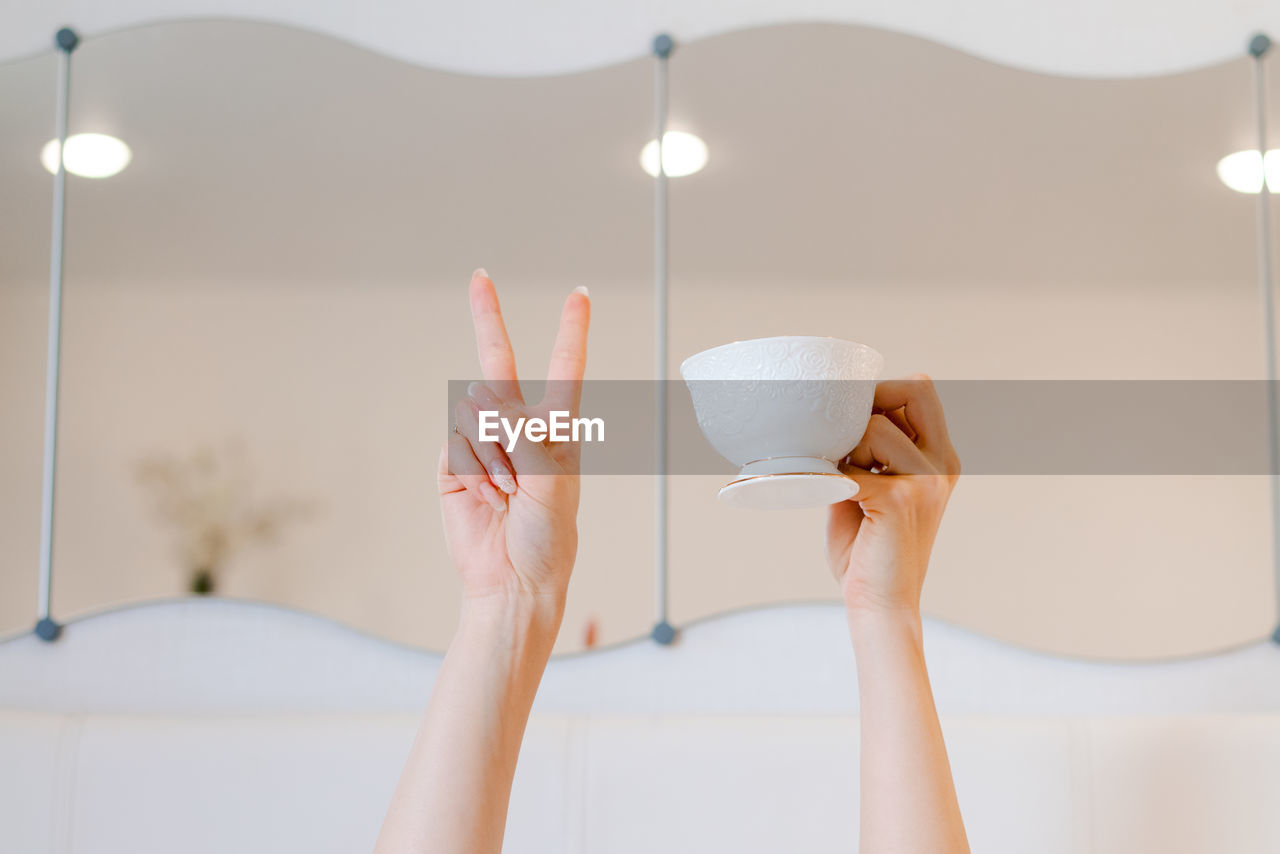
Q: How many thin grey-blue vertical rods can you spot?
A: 3